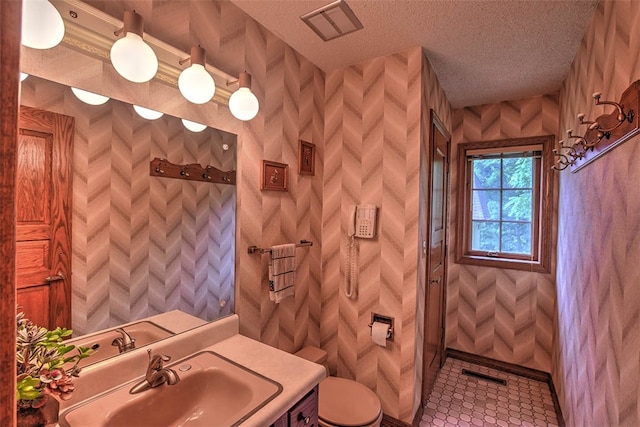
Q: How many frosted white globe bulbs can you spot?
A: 4